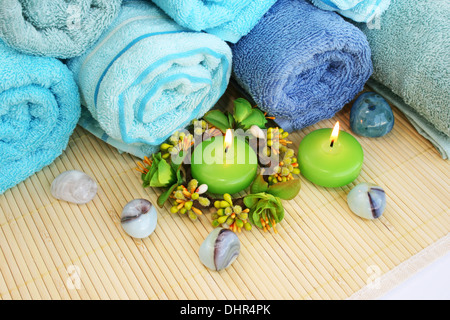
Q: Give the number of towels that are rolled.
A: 7